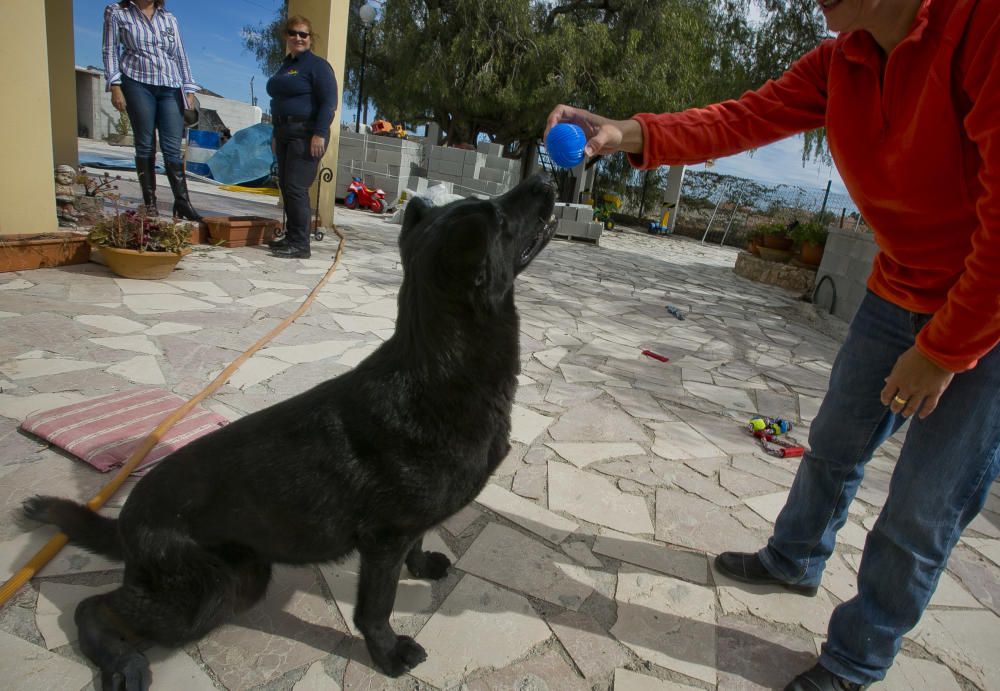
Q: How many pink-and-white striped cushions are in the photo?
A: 1